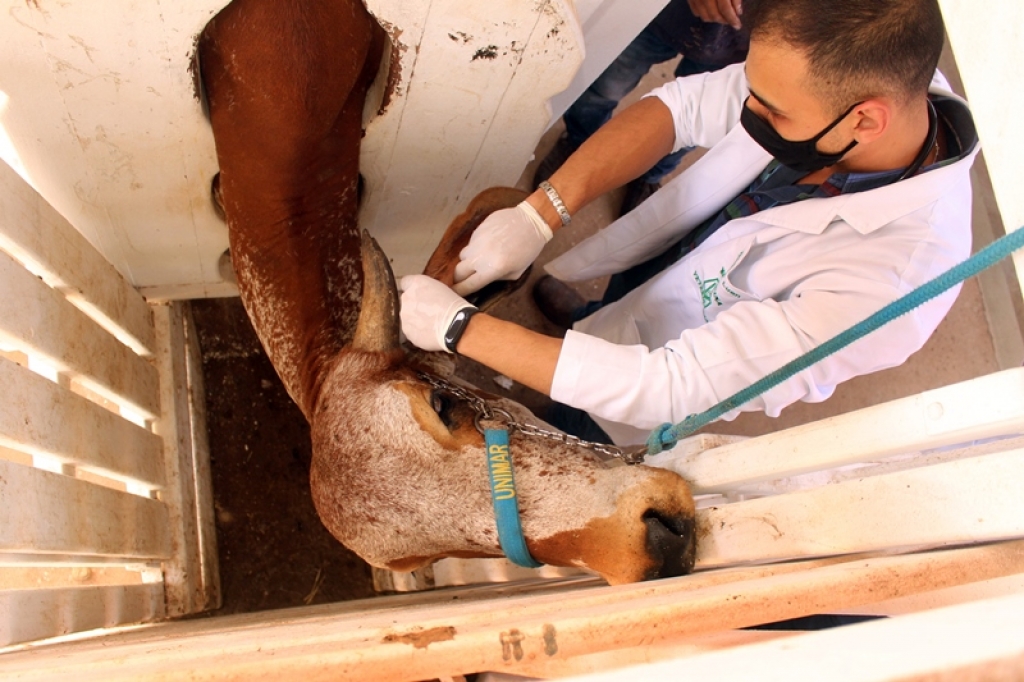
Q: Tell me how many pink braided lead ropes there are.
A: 0